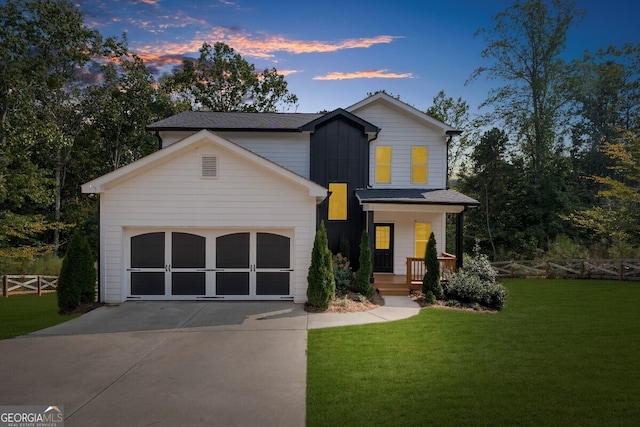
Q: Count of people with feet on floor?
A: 0